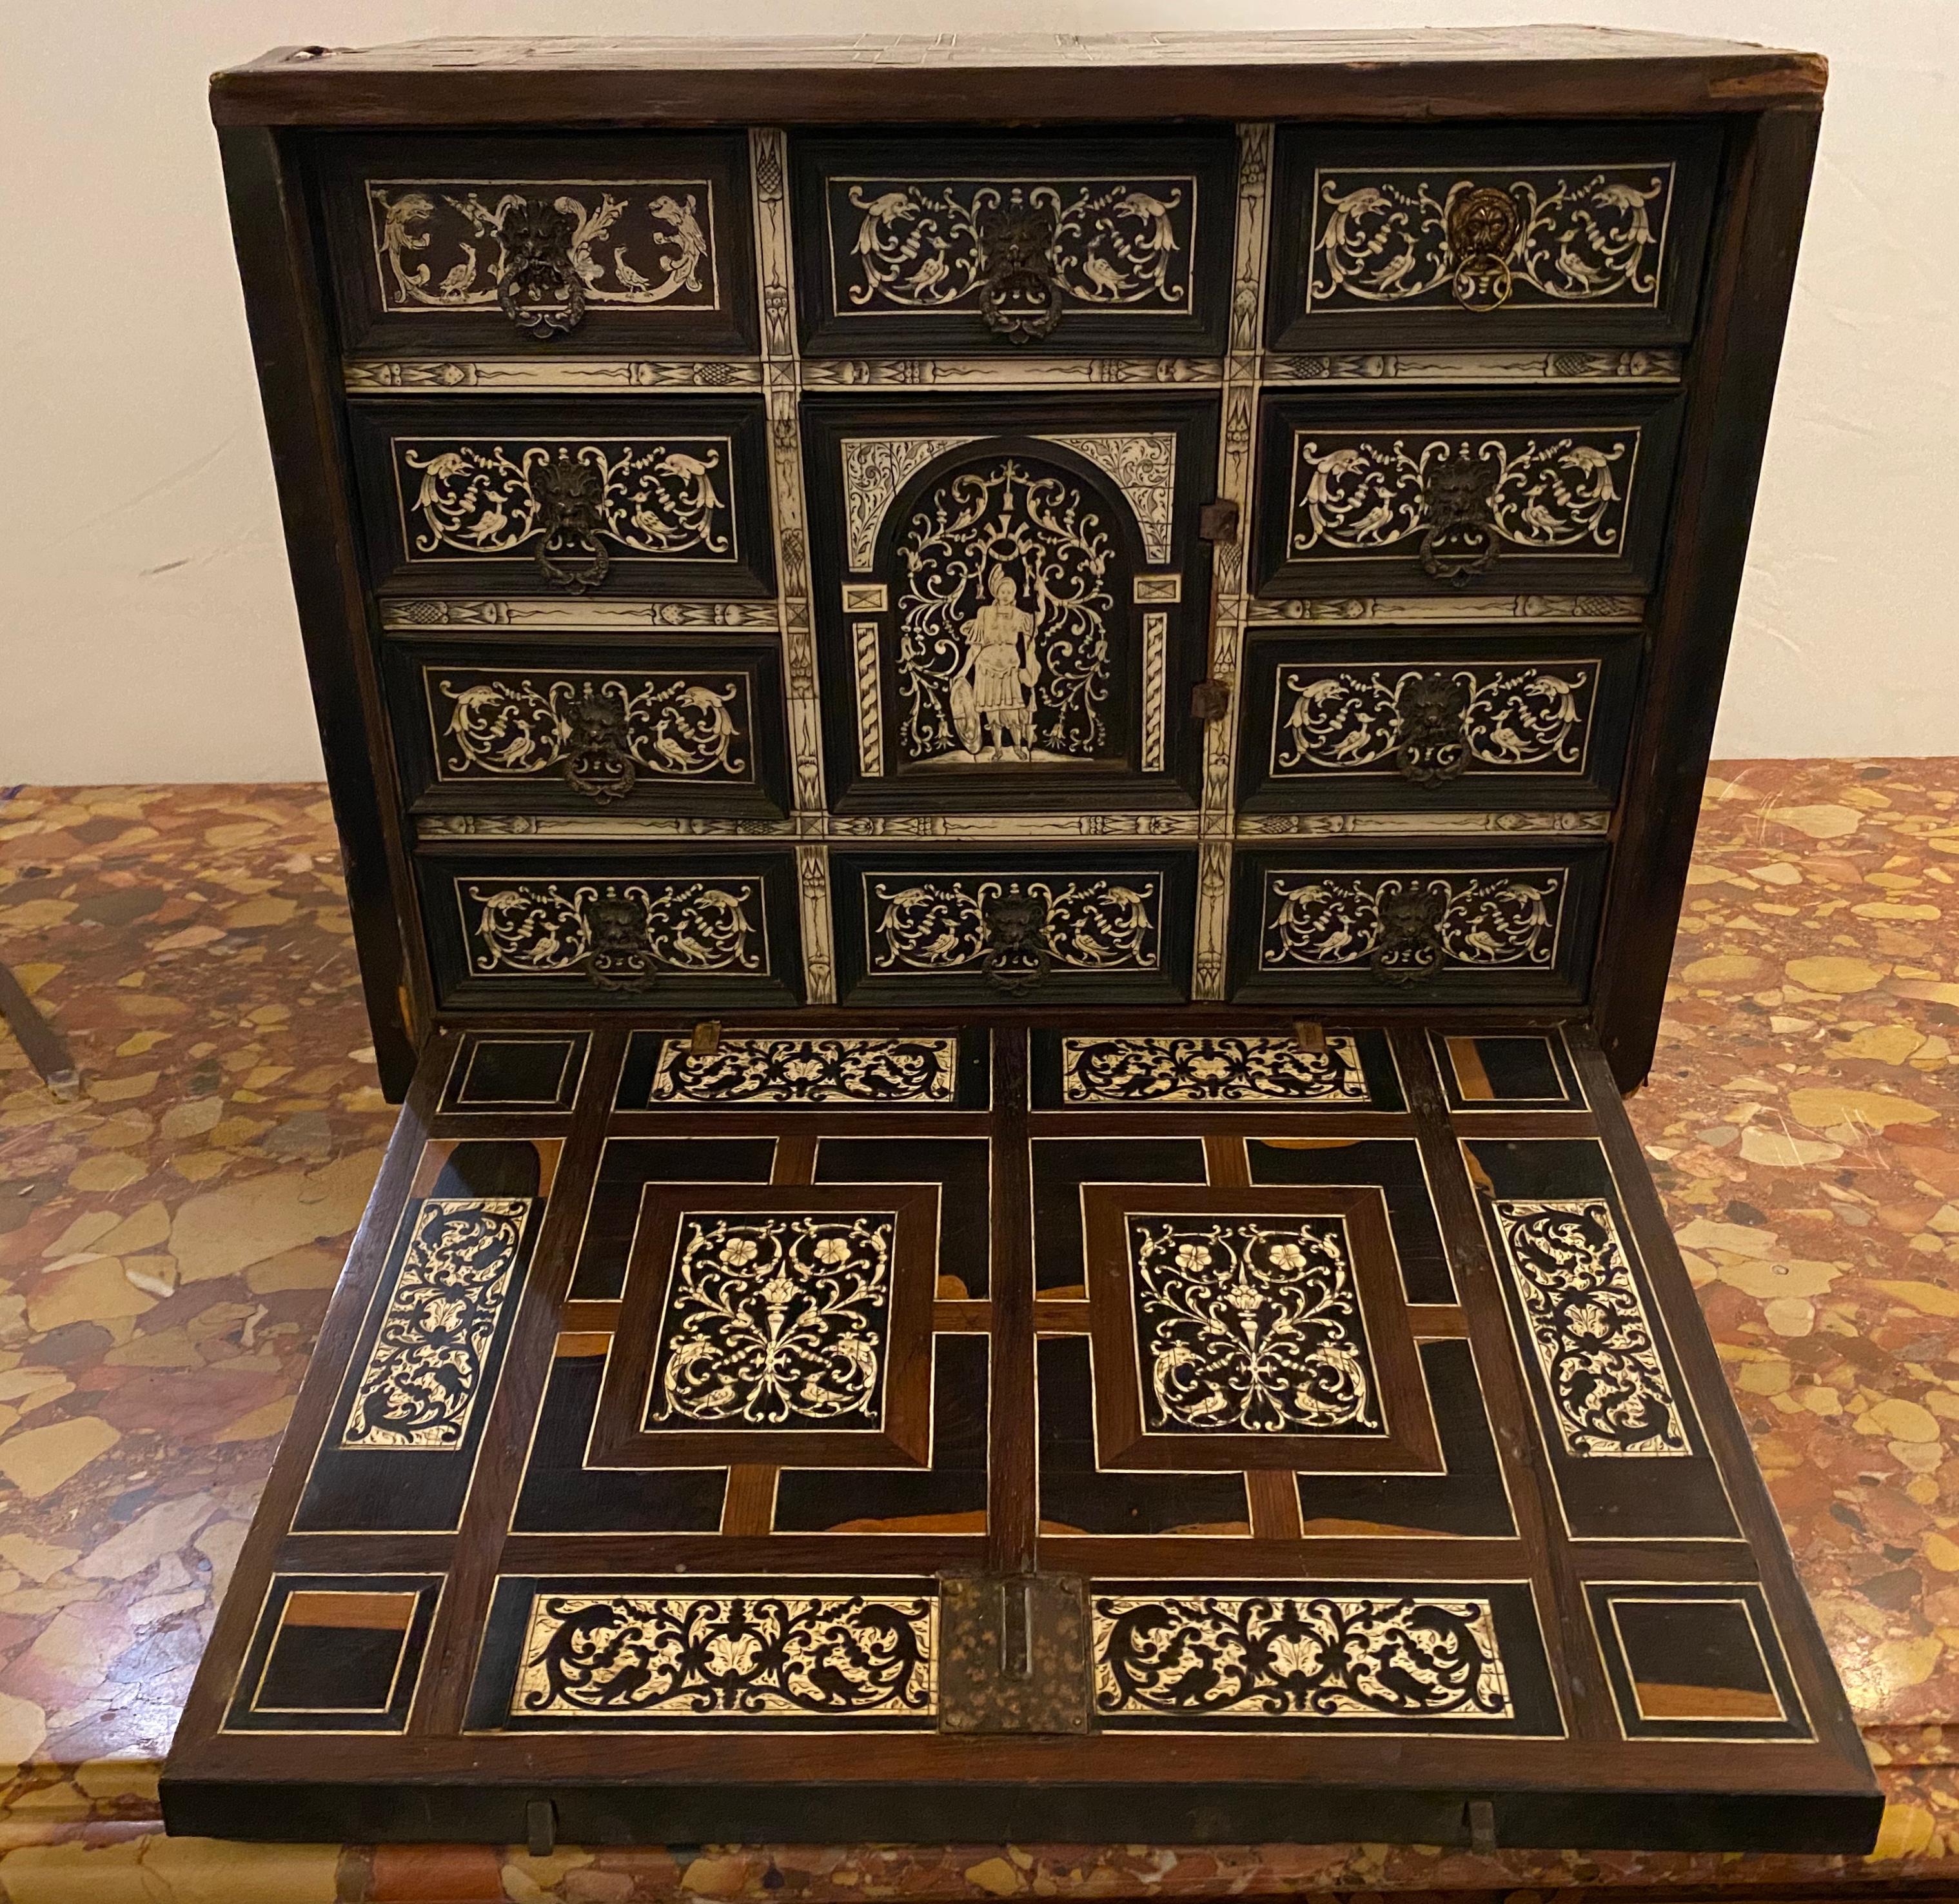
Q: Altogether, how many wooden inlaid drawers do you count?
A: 10